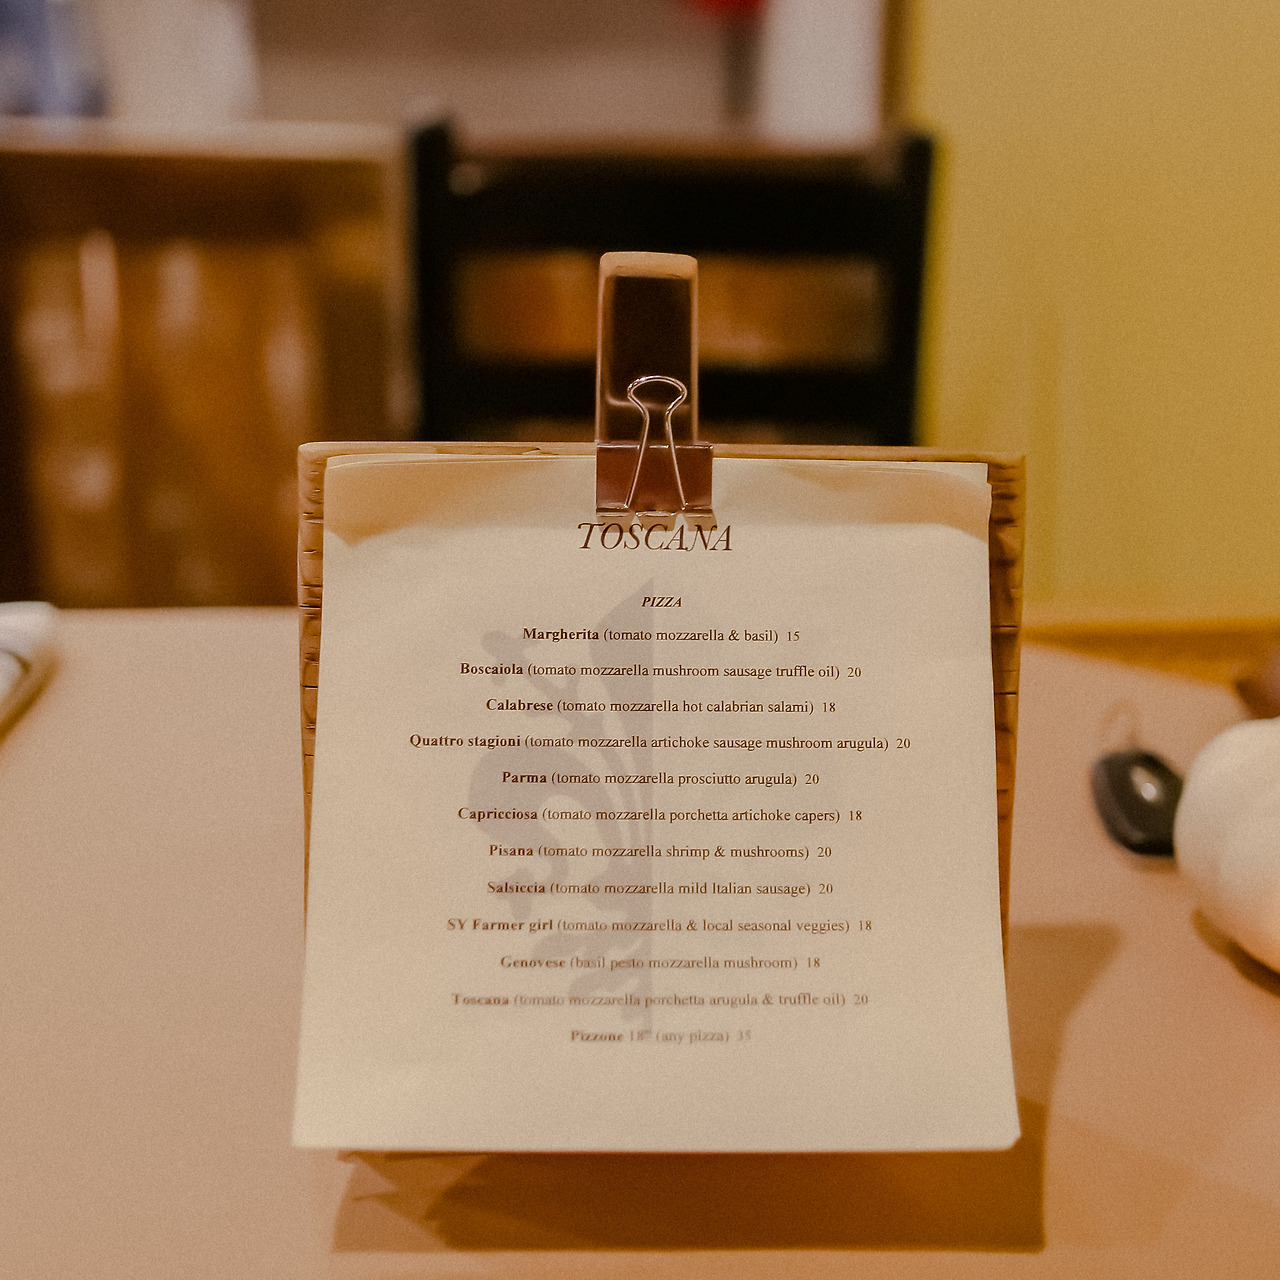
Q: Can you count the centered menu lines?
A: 12